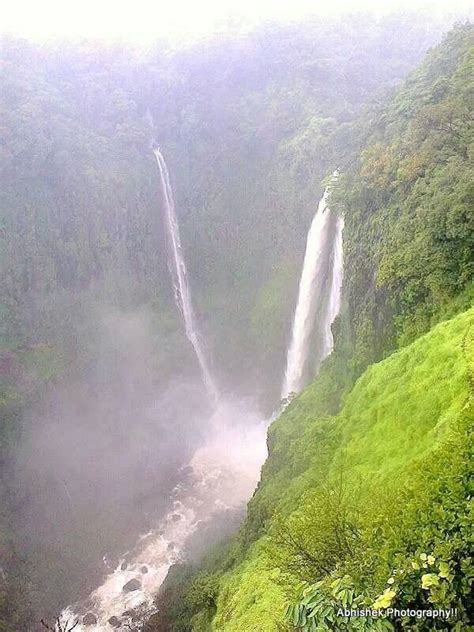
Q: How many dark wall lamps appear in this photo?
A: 0